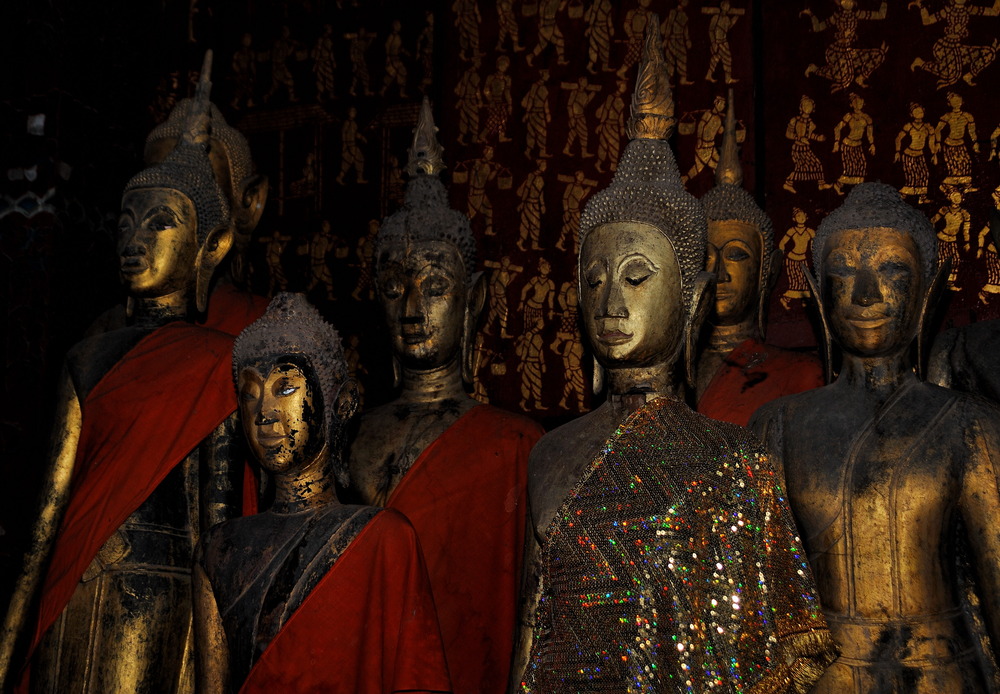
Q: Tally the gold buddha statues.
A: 7